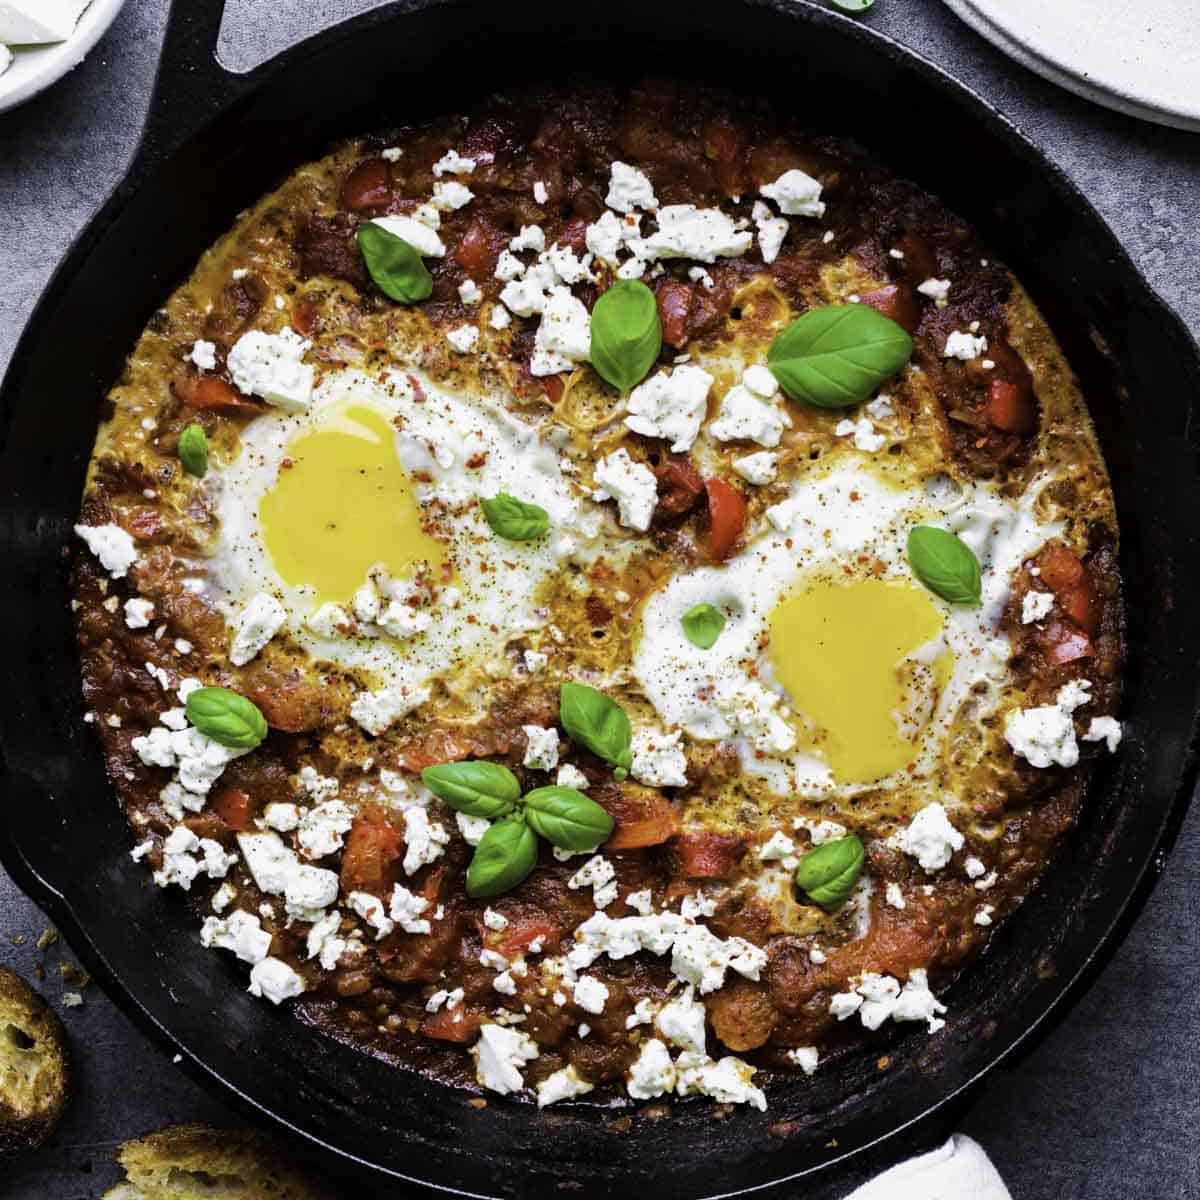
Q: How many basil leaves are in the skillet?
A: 13